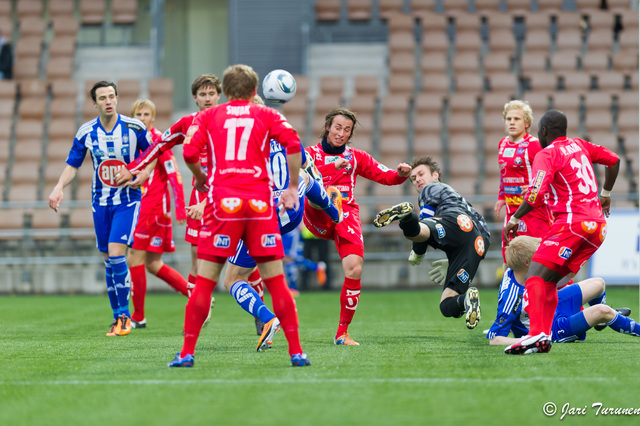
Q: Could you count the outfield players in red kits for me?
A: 6